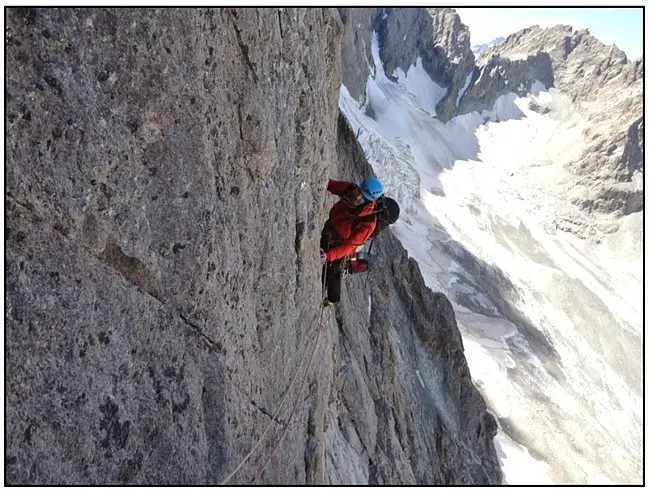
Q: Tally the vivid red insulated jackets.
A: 1